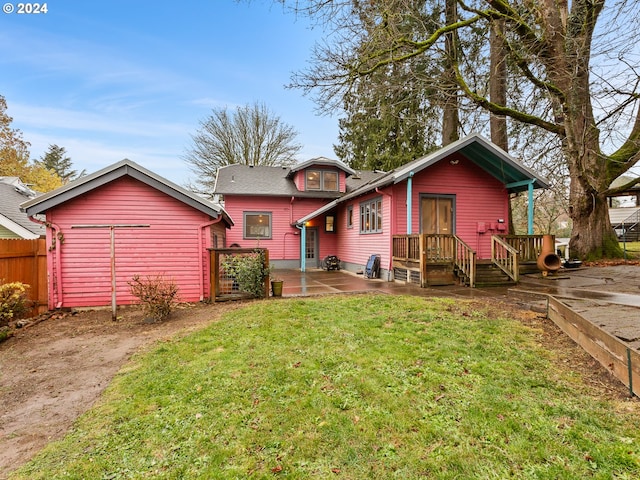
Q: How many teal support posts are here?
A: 3